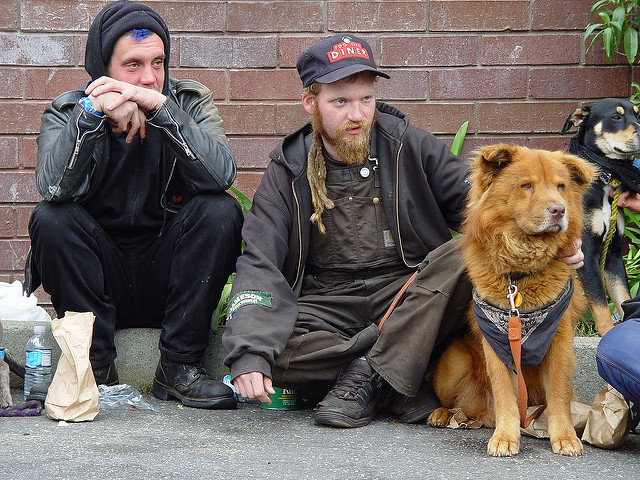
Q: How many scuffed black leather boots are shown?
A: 2